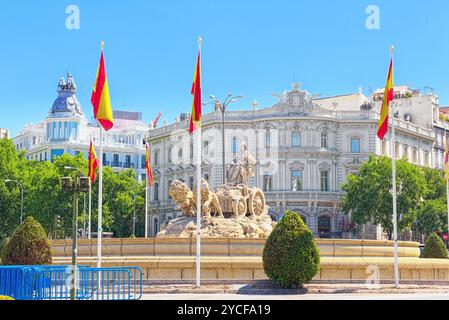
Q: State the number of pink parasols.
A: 0